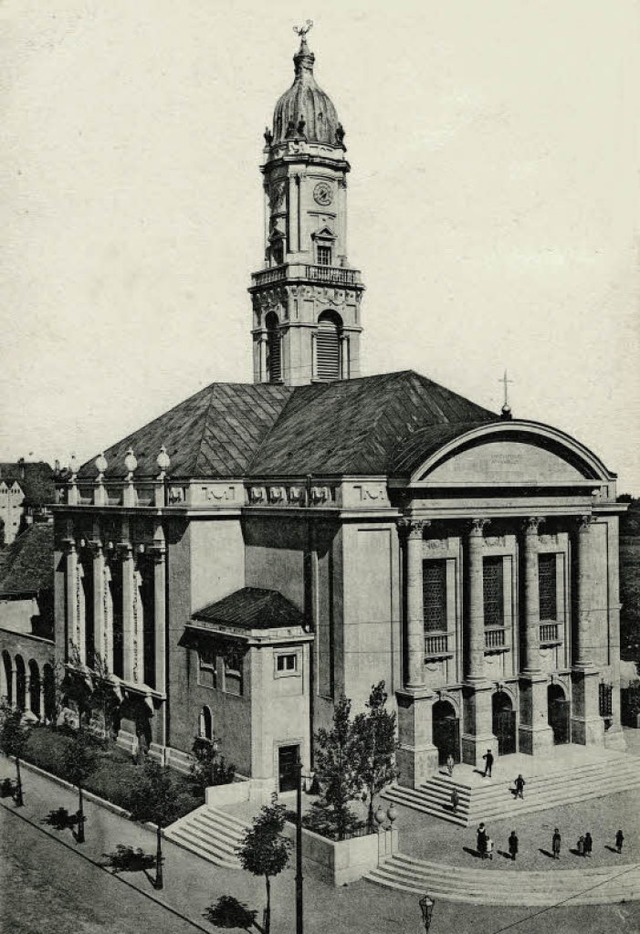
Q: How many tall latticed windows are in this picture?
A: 3